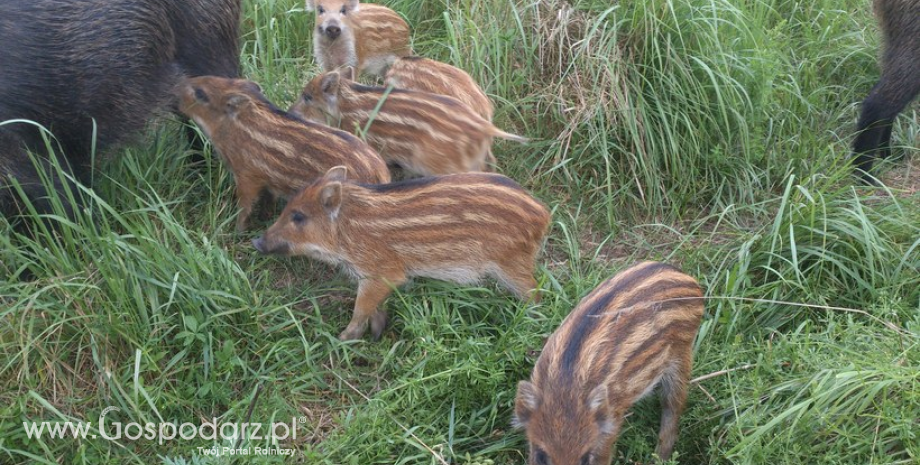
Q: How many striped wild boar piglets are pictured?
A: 6